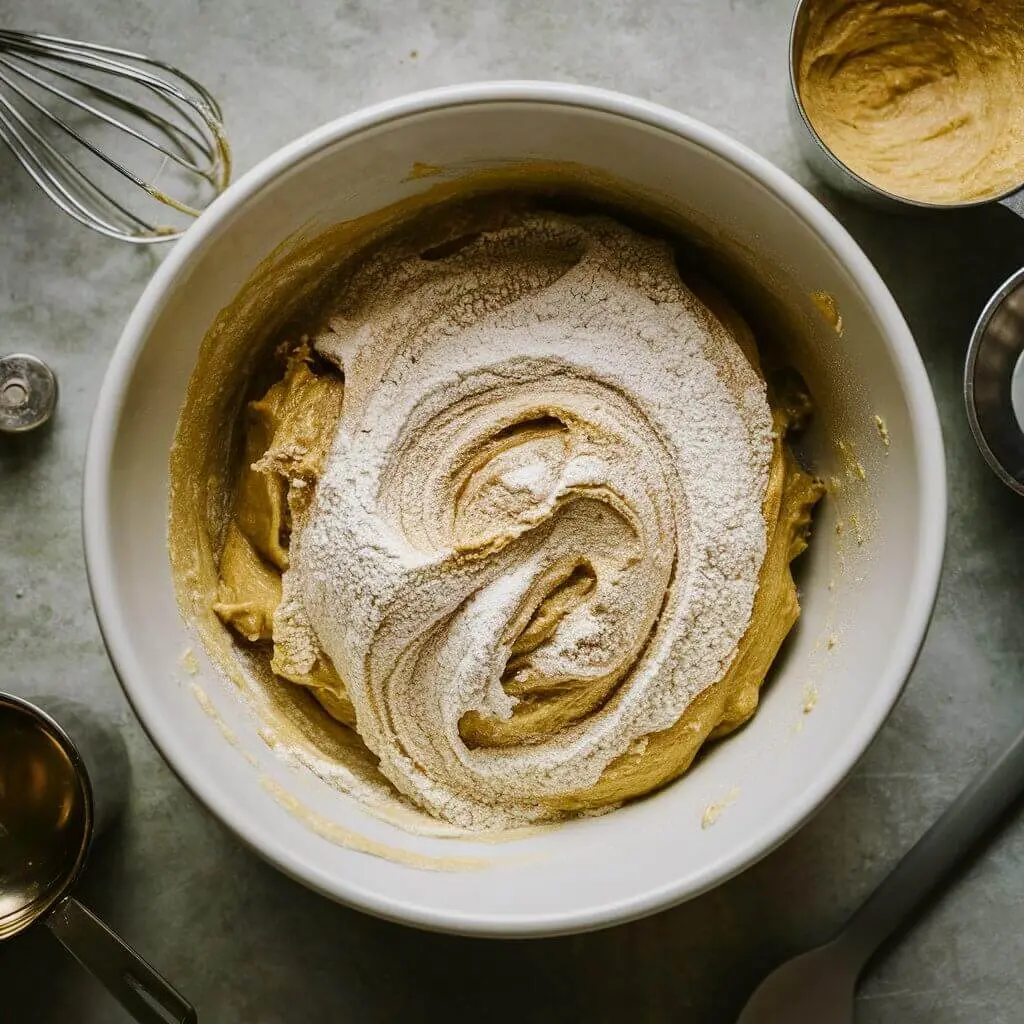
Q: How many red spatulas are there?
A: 0